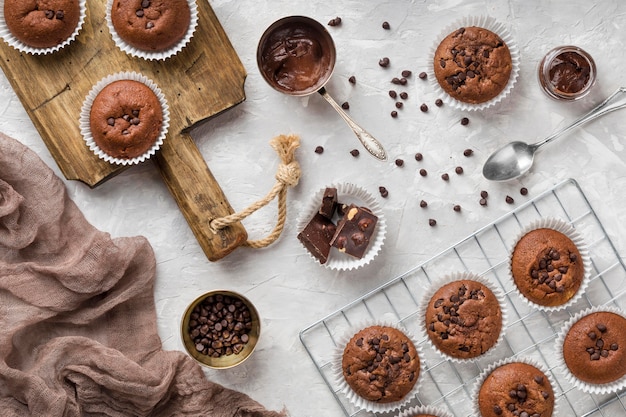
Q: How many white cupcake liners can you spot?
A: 11